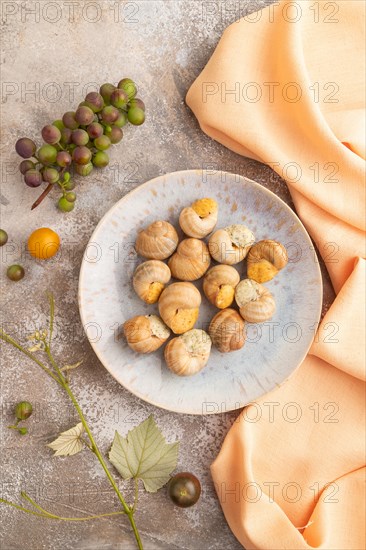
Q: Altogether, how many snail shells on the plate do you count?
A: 12